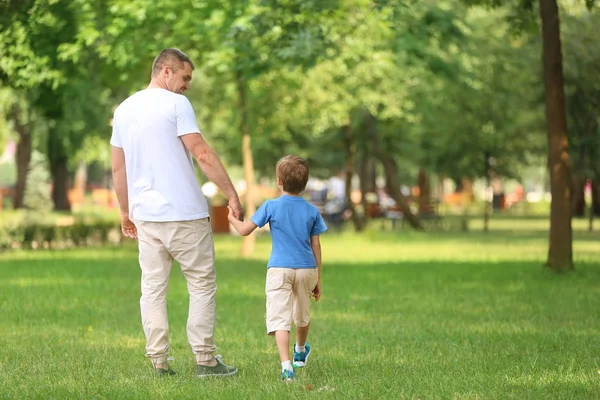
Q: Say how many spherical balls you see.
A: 0